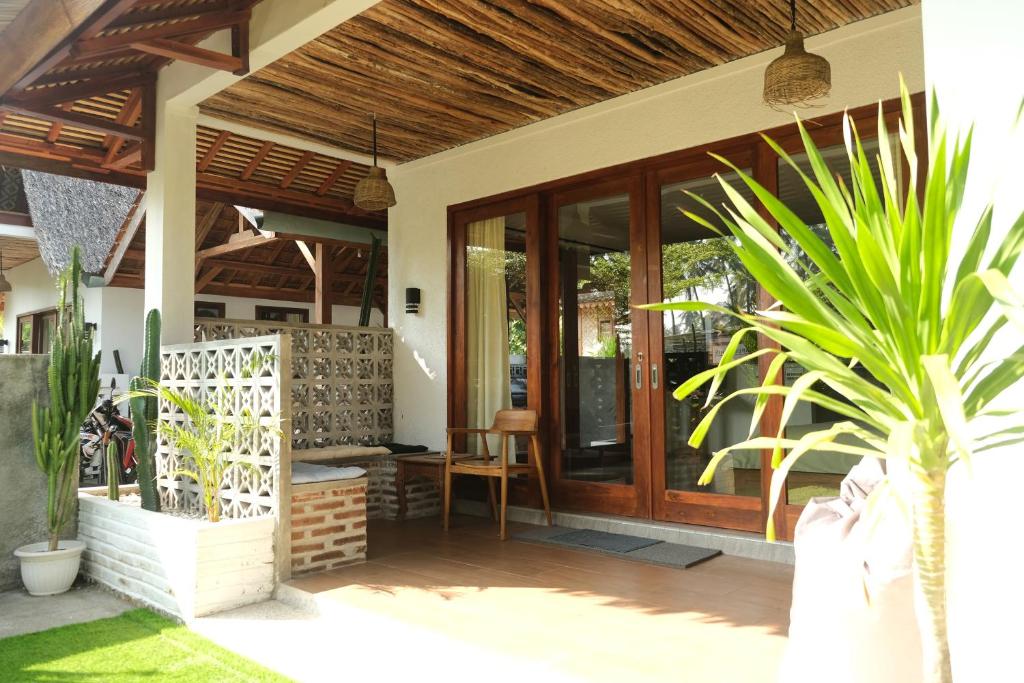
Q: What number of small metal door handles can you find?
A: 2